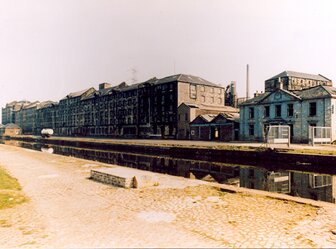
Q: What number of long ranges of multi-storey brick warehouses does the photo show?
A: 1